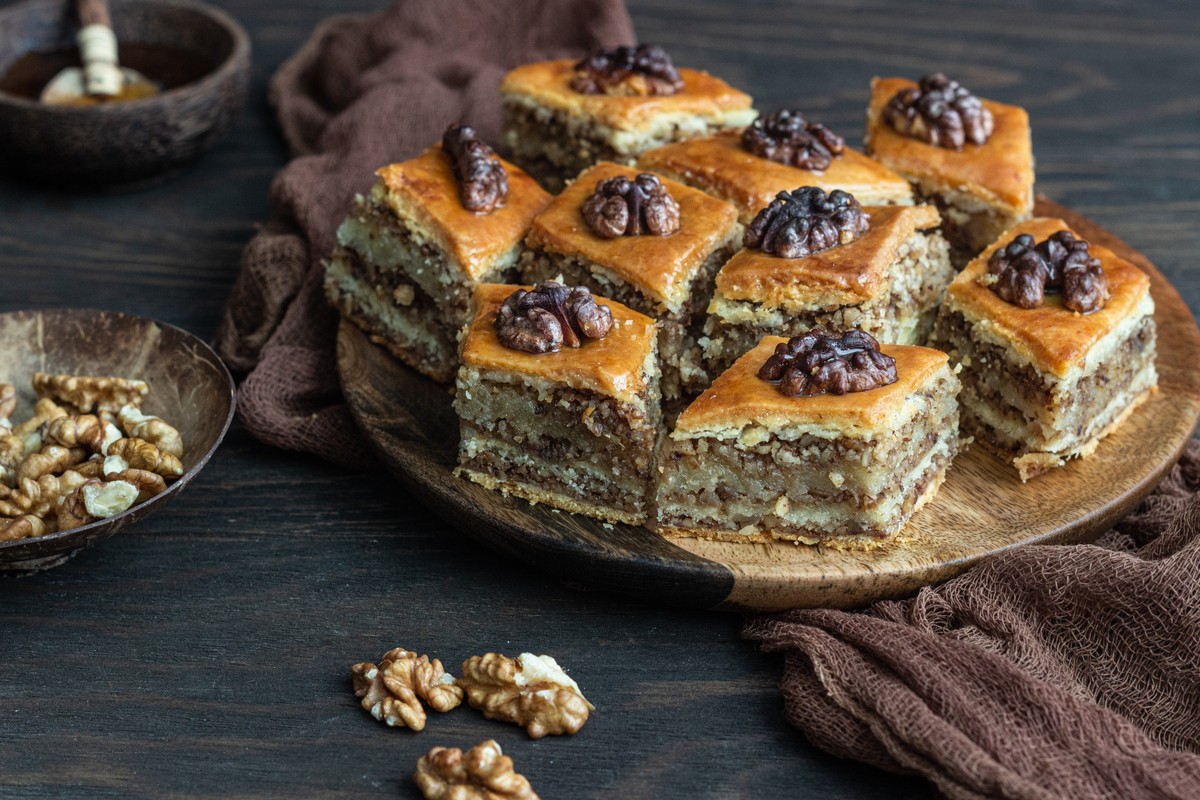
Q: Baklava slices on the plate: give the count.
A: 9